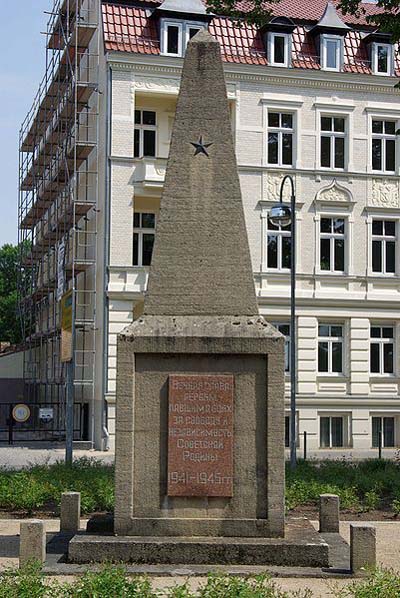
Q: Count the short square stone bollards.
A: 4